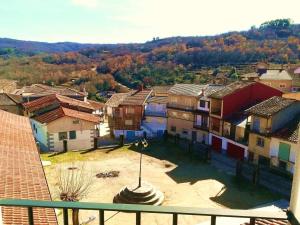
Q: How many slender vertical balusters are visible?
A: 7